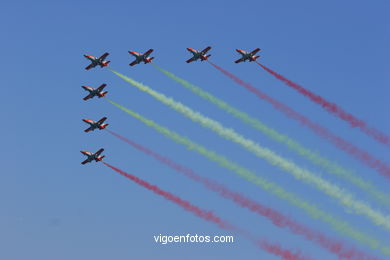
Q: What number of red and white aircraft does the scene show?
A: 7